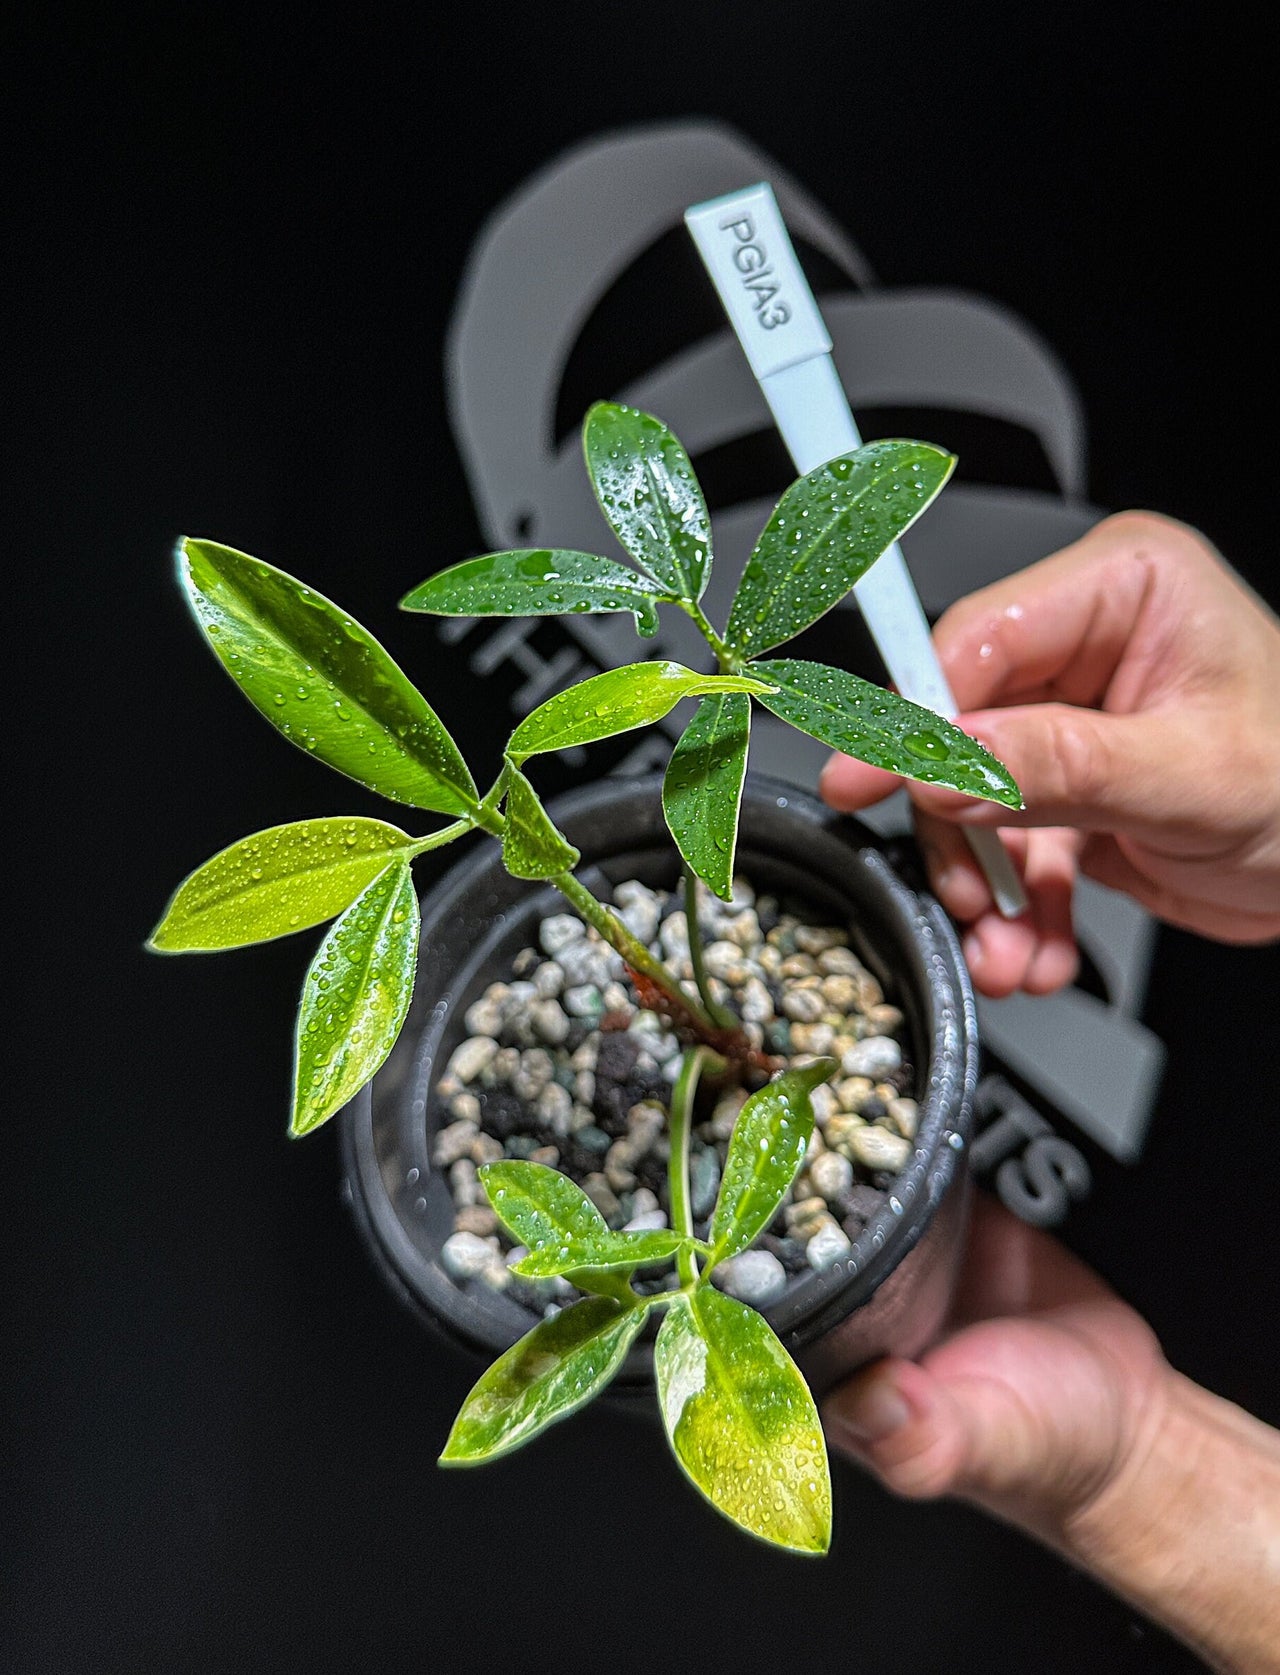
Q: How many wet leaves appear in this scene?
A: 15